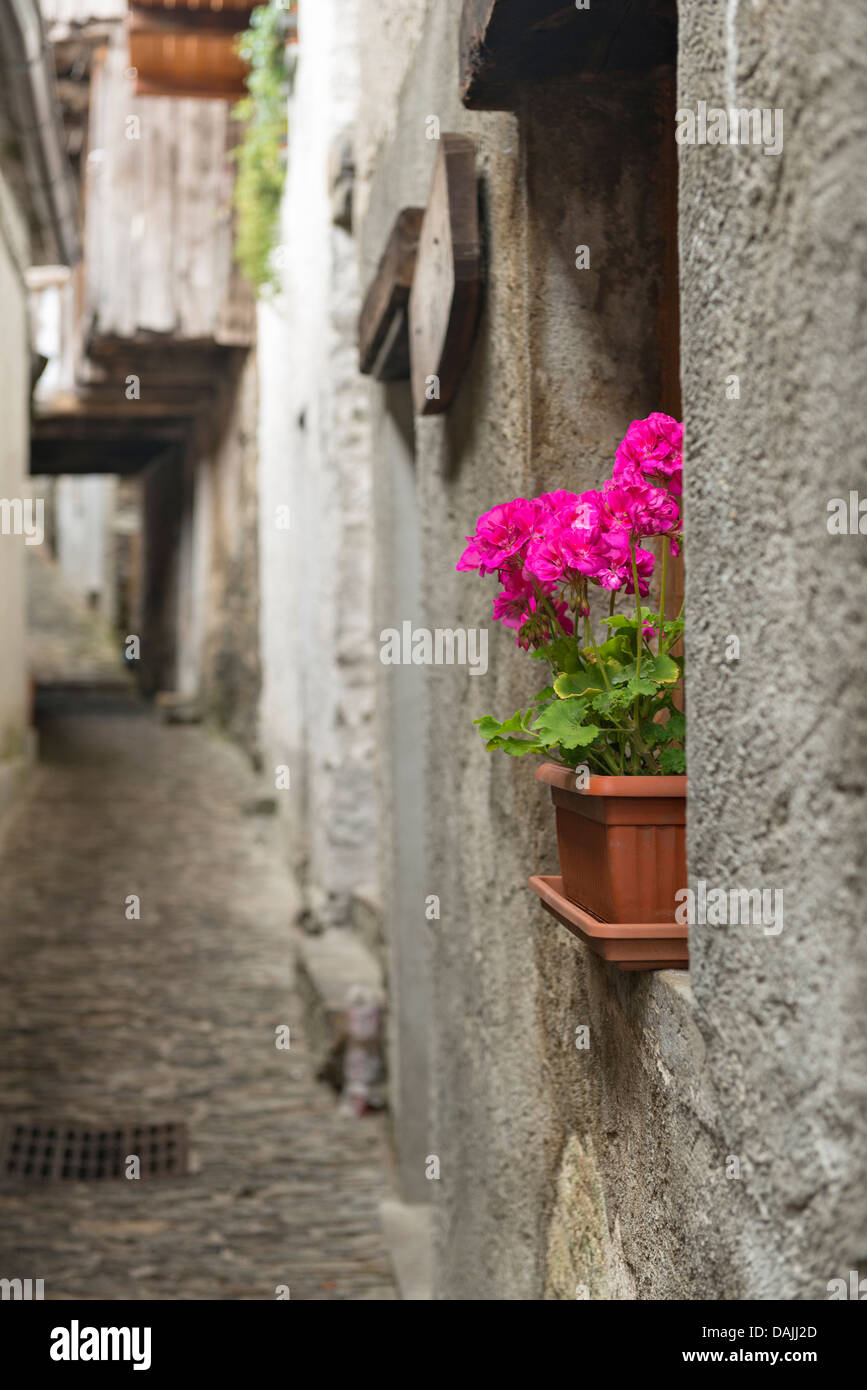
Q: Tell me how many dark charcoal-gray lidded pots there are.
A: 0